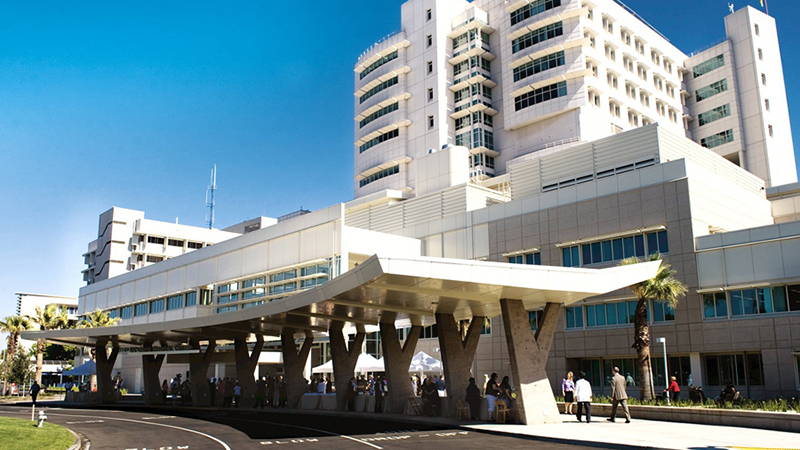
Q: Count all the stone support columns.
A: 9